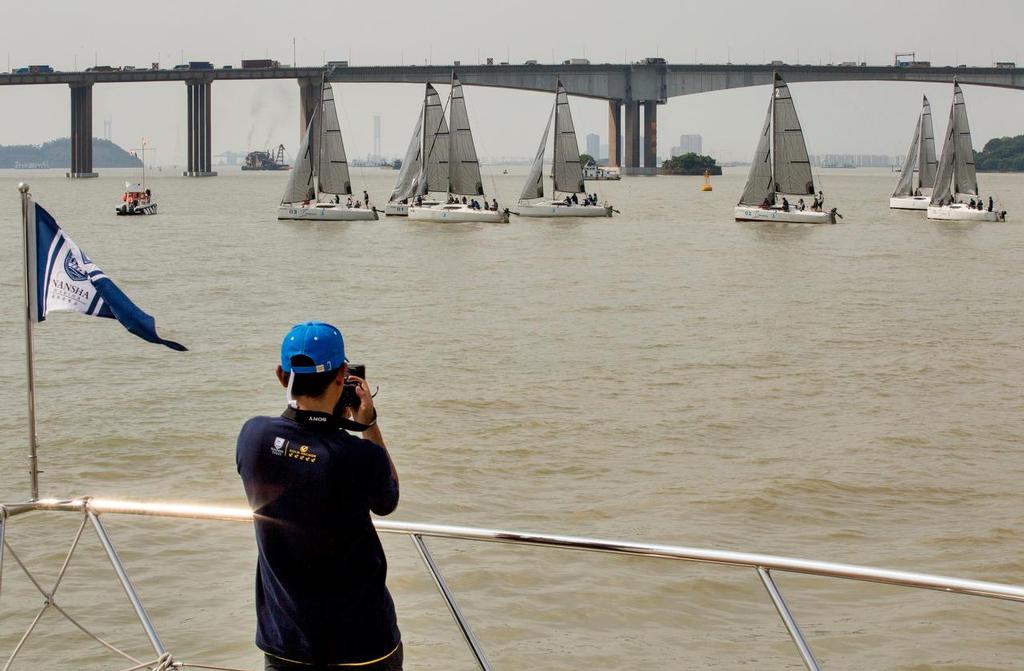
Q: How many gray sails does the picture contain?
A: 14